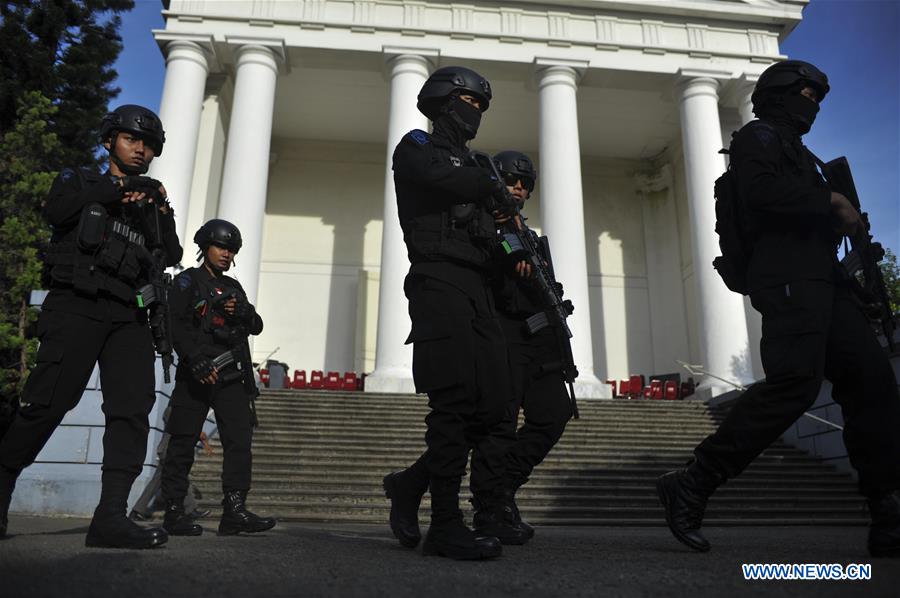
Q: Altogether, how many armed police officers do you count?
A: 5